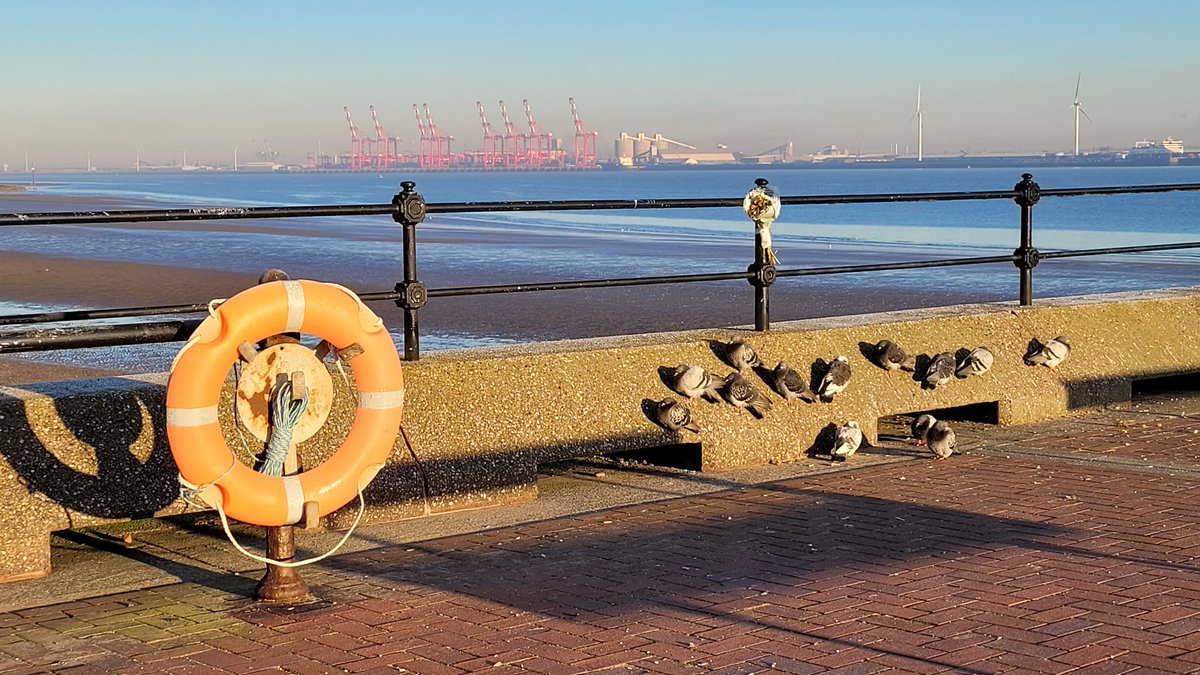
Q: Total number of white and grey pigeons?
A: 13